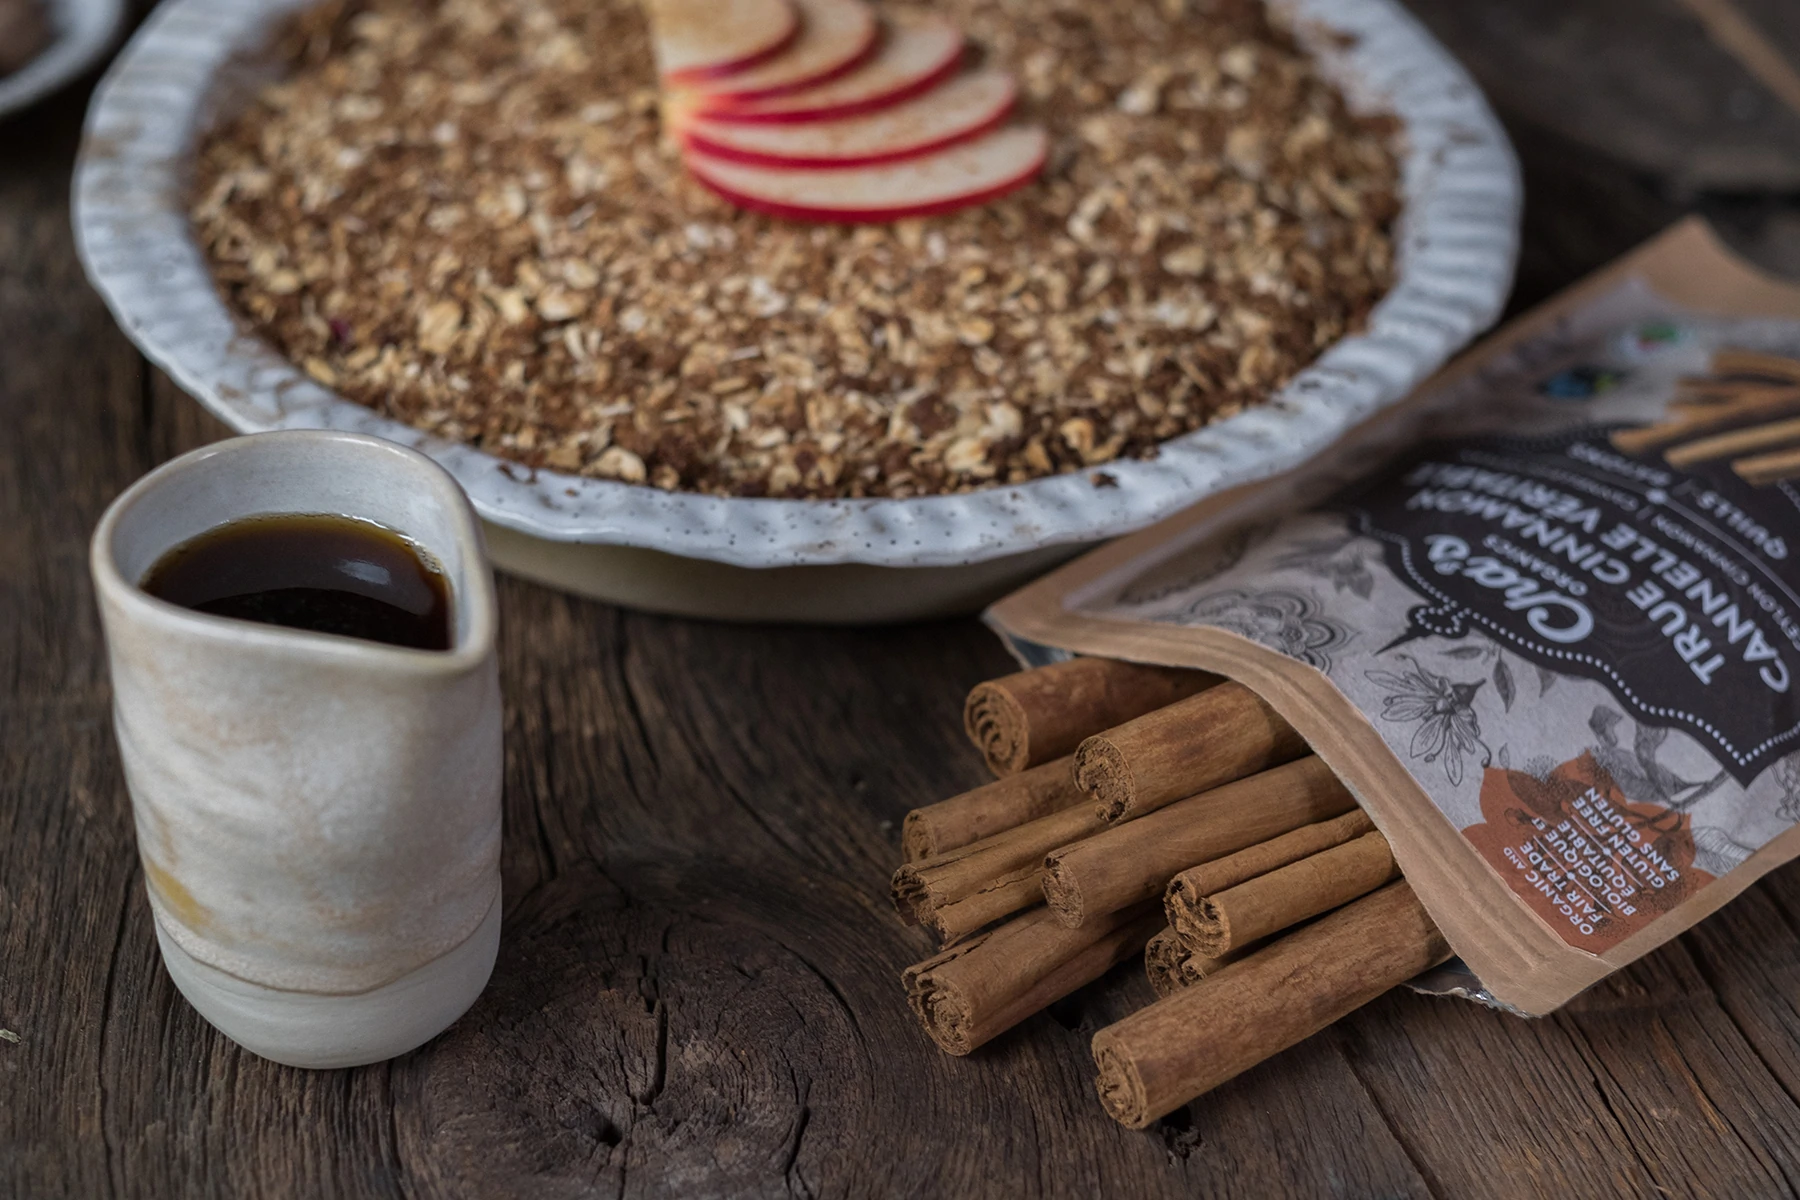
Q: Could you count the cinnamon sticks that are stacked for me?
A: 9